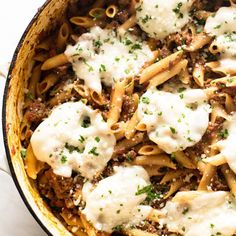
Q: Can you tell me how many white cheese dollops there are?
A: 8